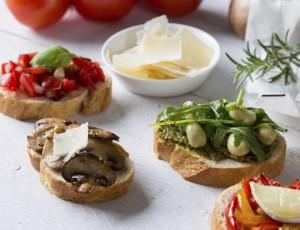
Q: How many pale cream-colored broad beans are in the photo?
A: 4